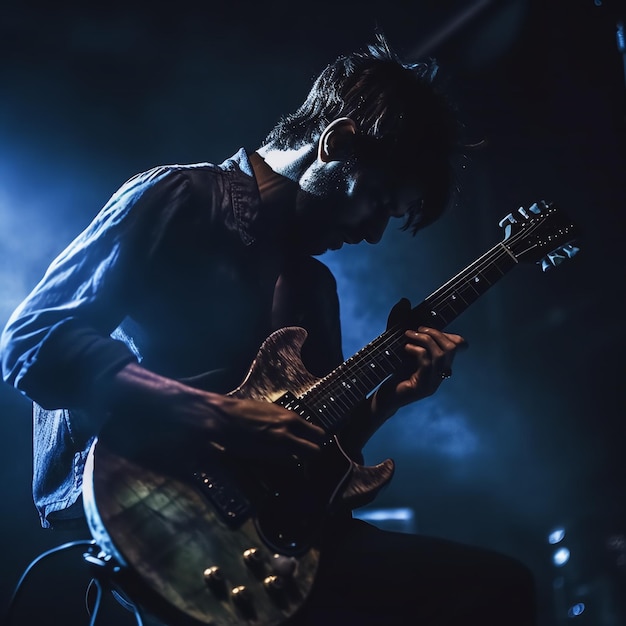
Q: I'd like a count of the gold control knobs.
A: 4